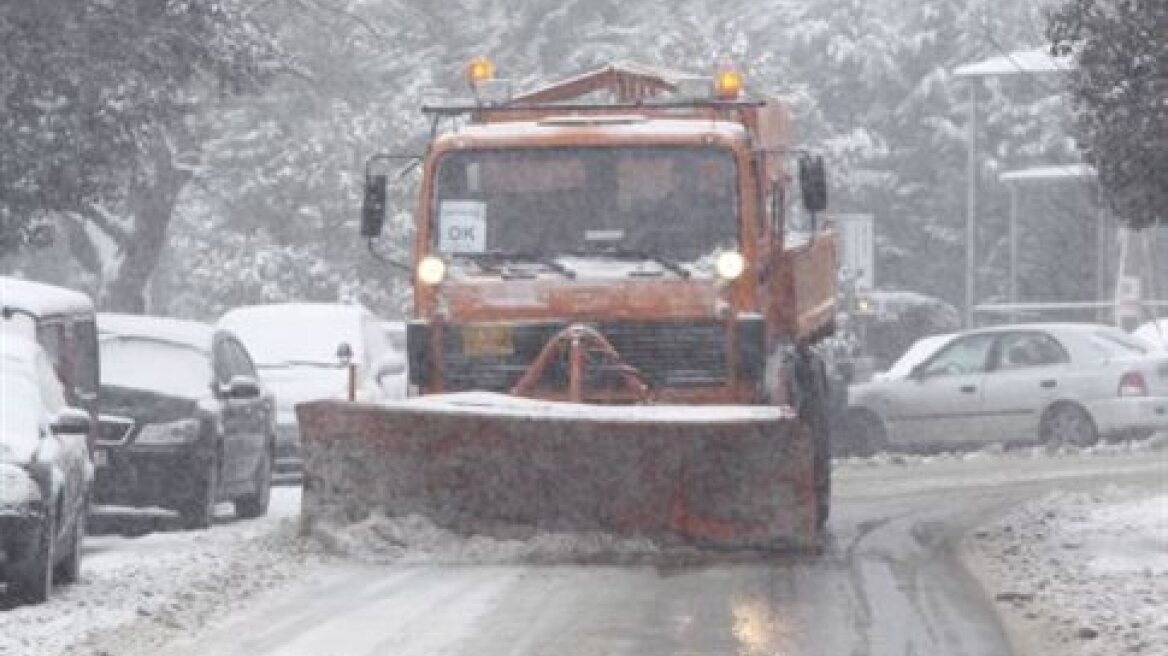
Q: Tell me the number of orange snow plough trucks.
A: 1